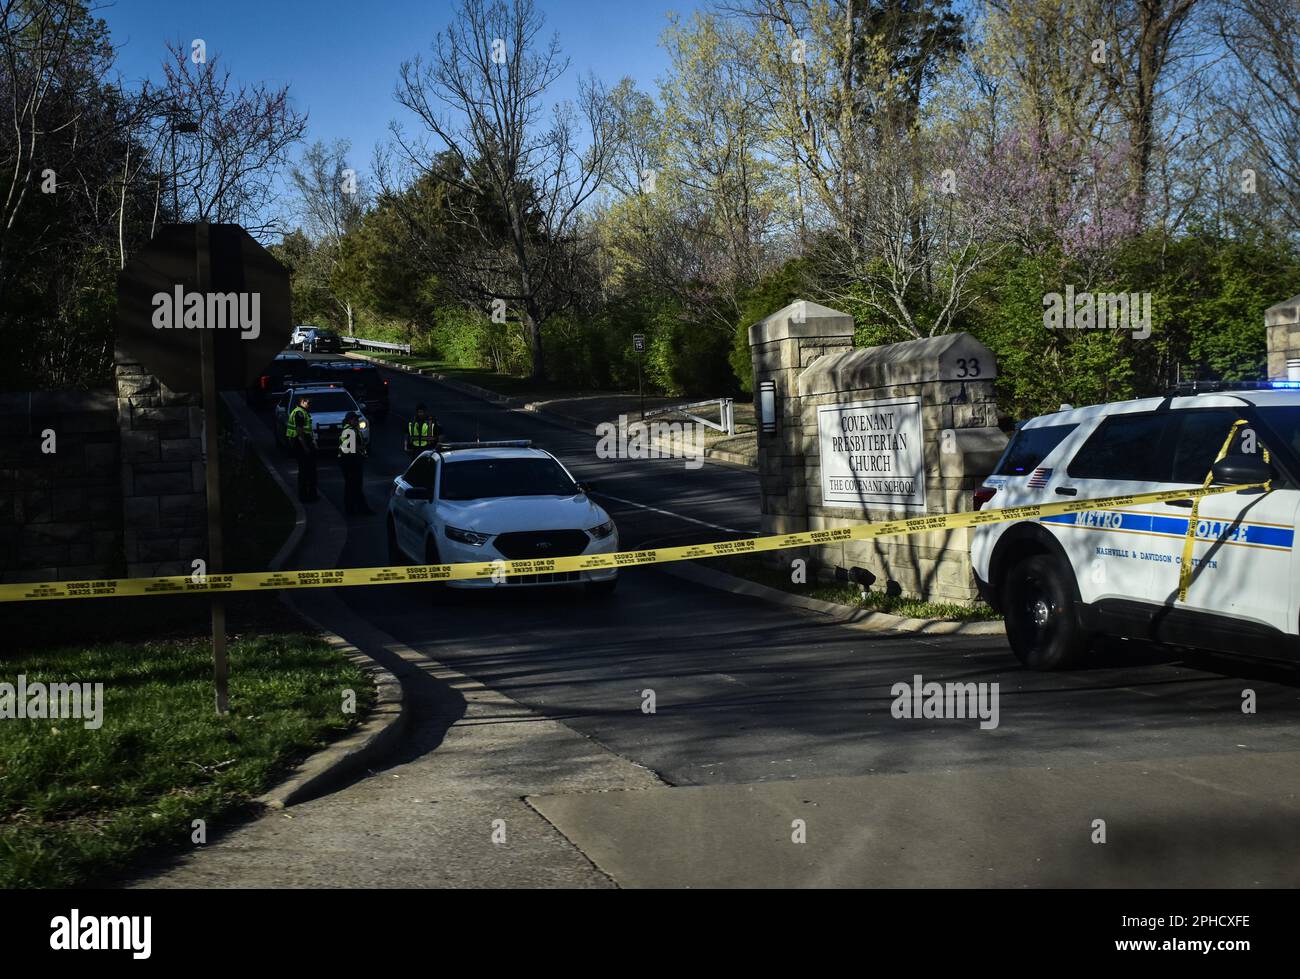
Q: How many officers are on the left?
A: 3